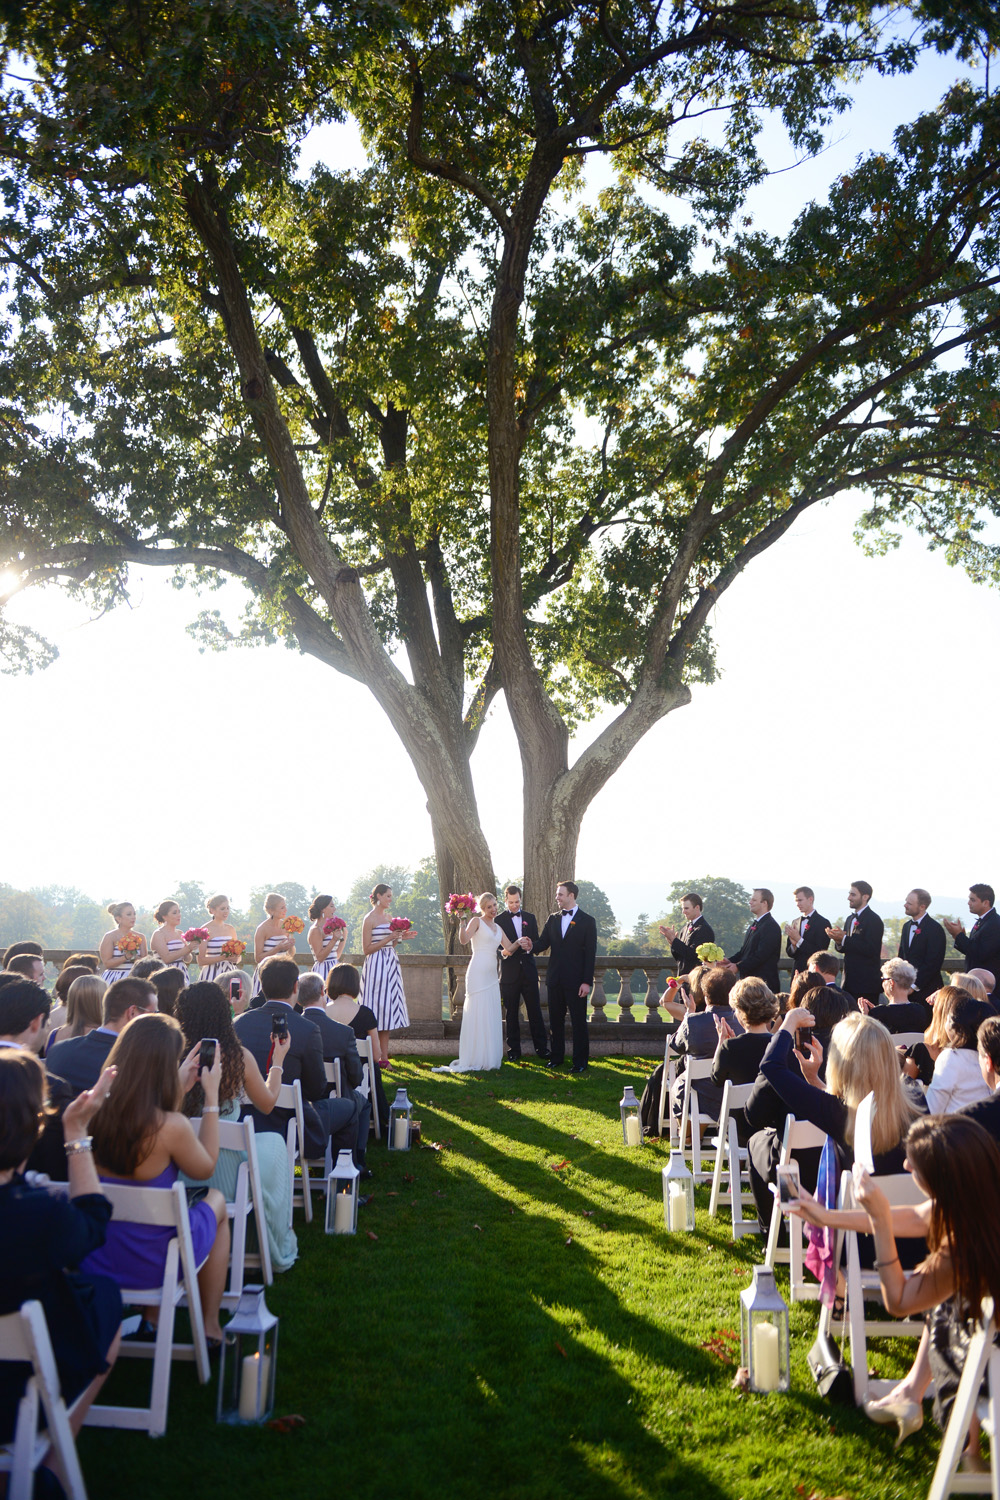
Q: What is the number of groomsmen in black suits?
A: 6